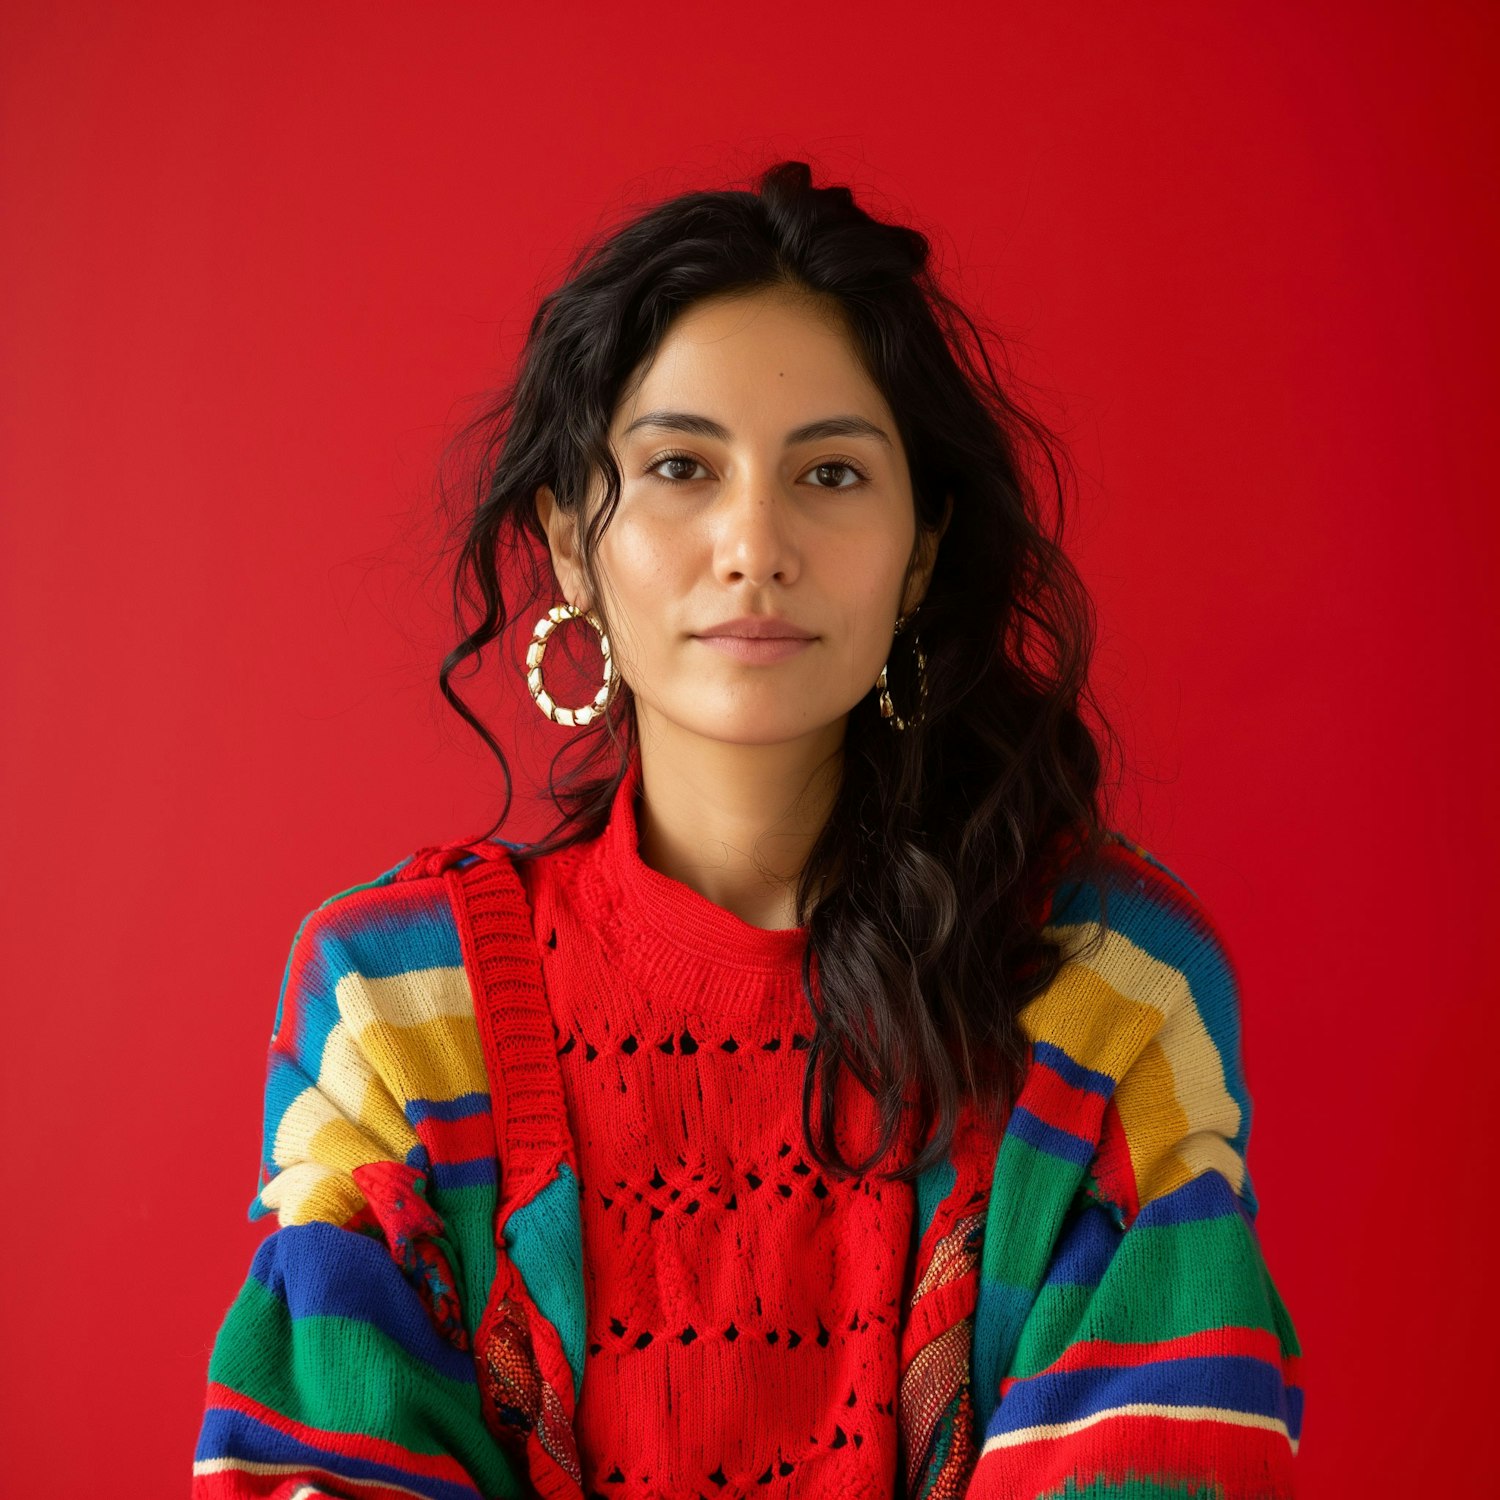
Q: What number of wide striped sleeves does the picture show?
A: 2